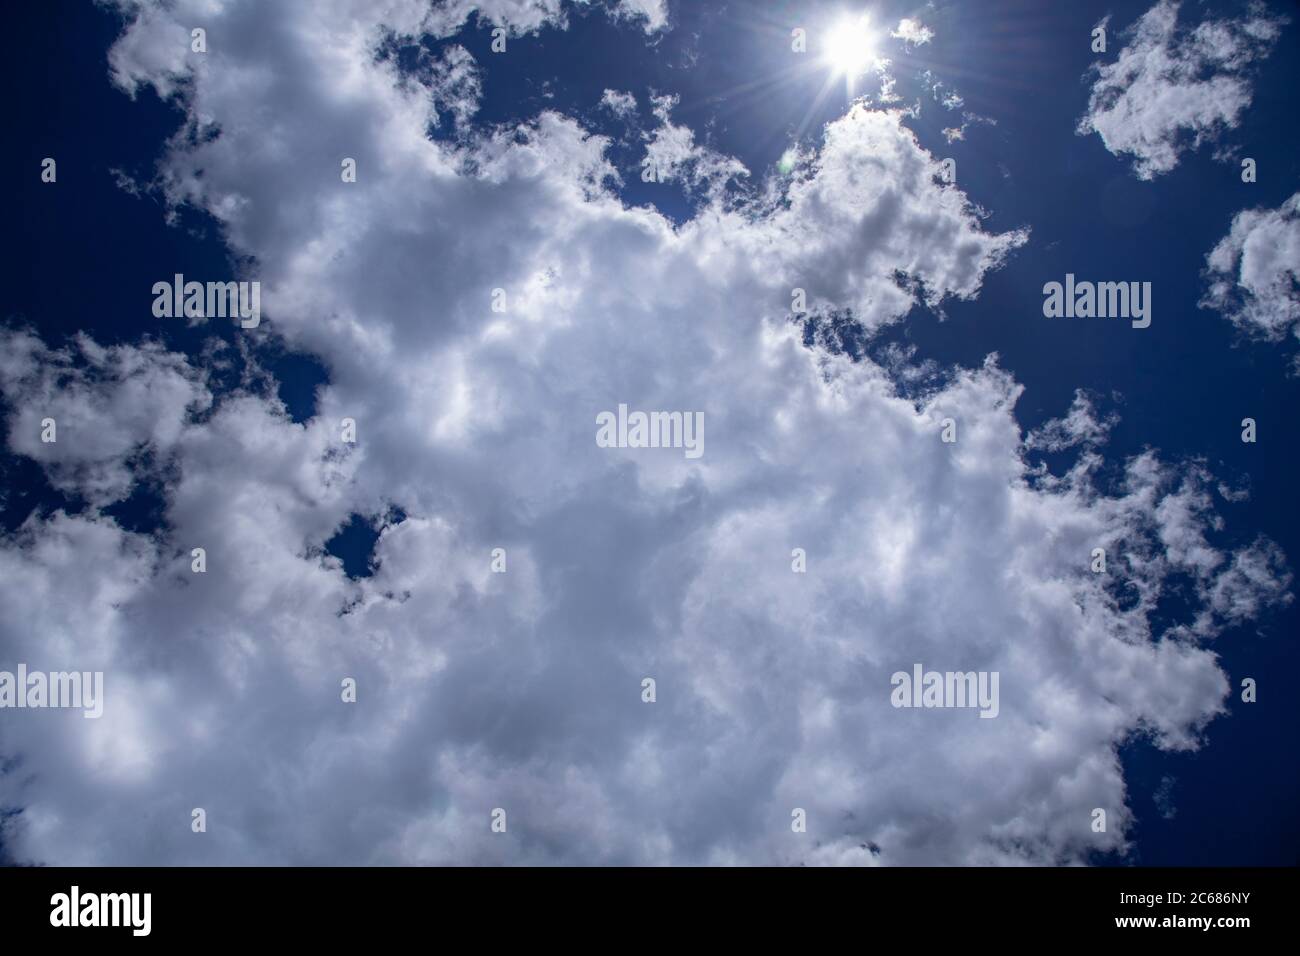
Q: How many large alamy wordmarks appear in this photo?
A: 6